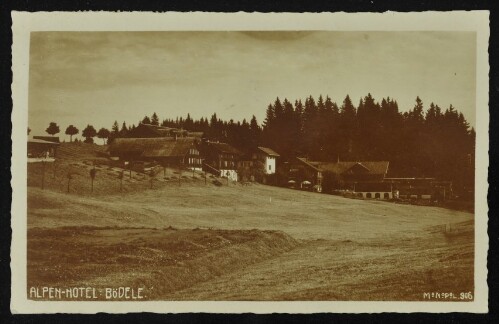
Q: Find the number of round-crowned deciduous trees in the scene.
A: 4